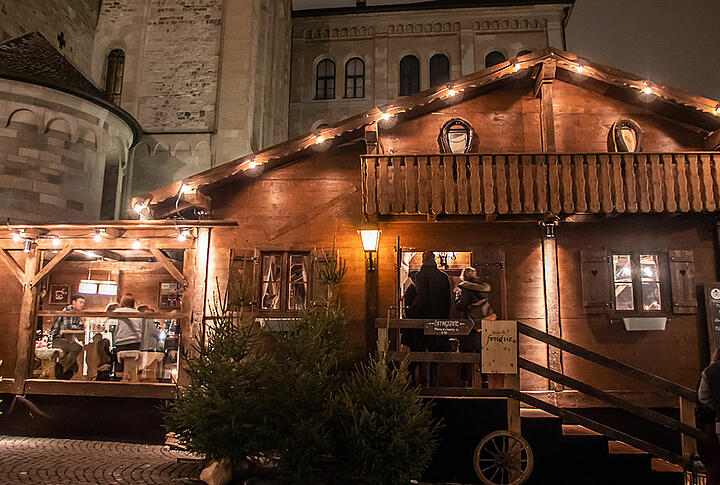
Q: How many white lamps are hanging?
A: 2